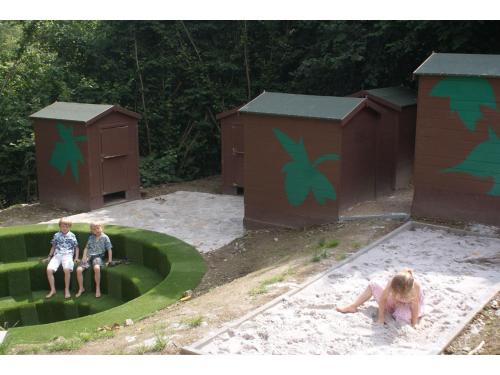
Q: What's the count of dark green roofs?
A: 4